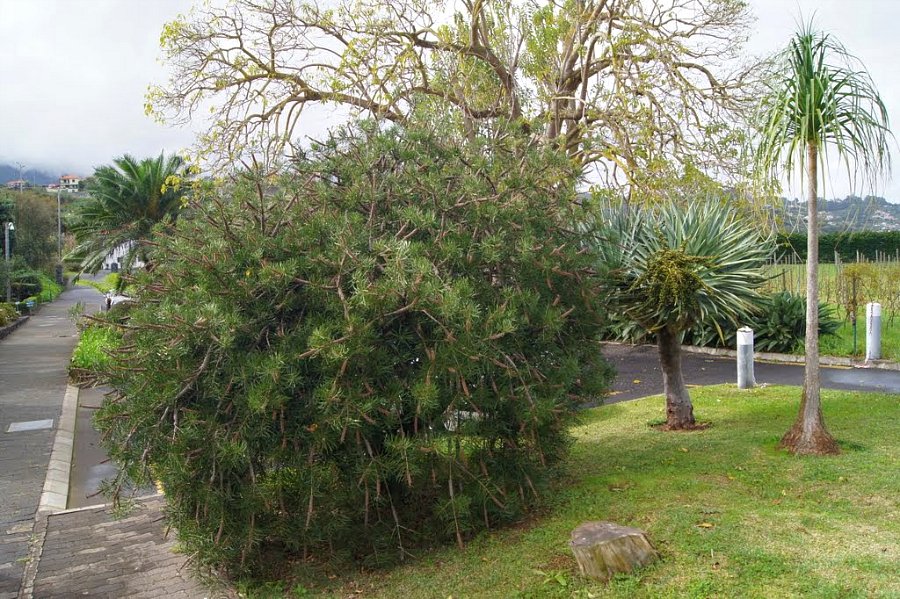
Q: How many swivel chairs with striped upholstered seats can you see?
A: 0